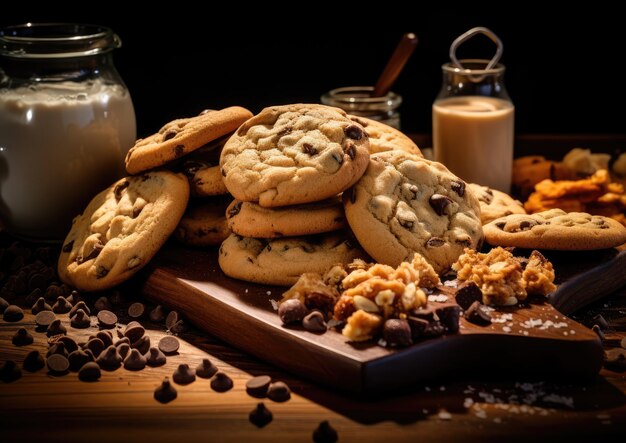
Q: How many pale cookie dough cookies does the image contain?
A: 11